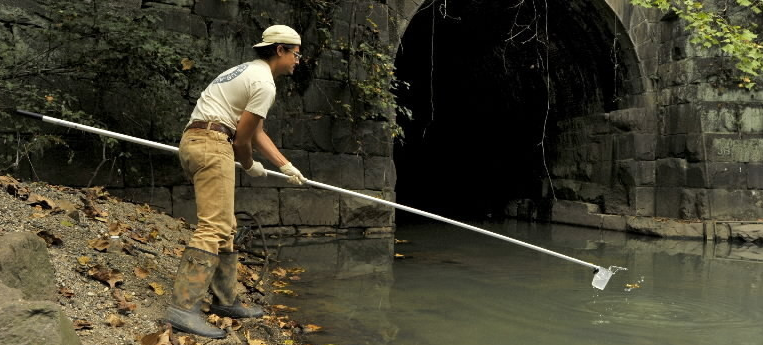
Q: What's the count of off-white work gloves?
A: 2